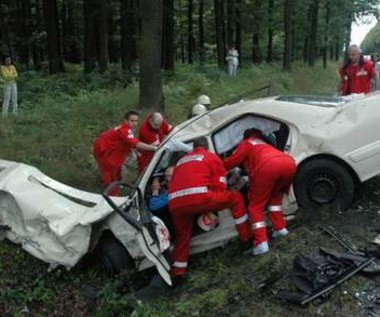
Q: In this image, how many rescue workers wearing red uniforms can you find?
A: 5